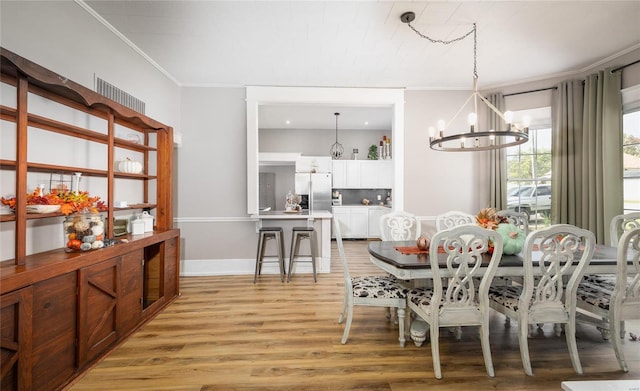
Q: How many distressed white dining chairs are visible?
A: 8